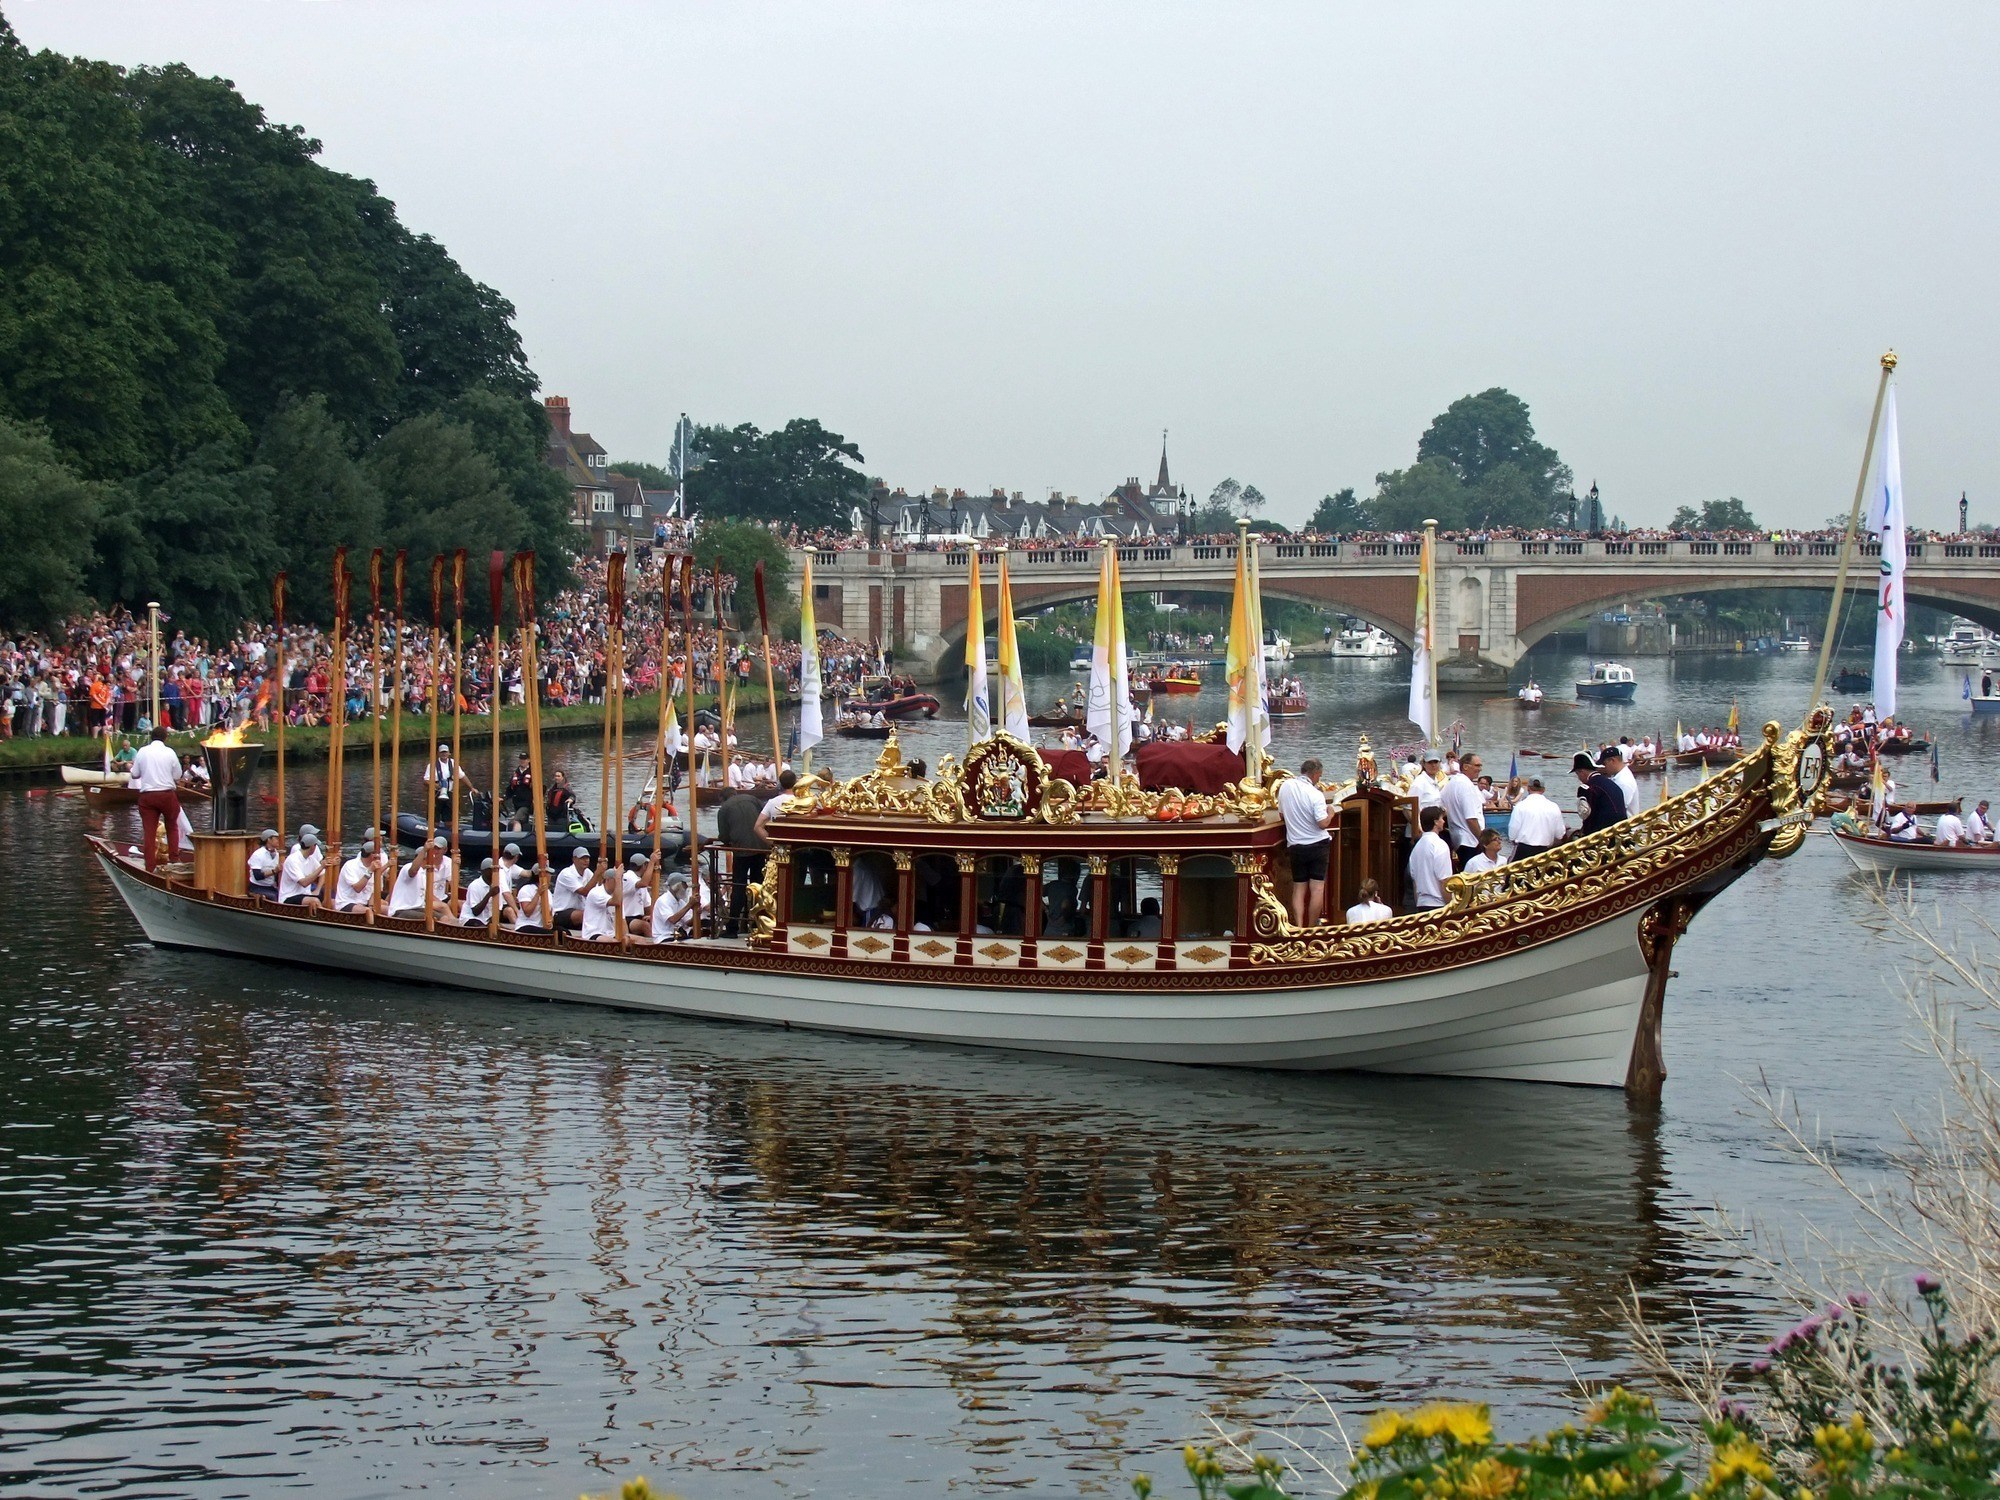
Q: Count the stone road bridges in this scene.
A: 1